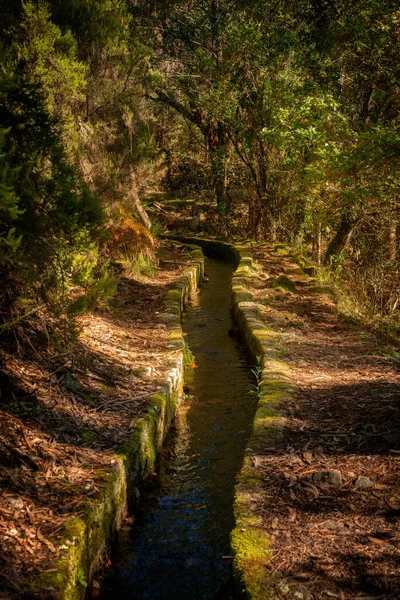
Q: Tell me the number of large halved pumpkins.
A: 0